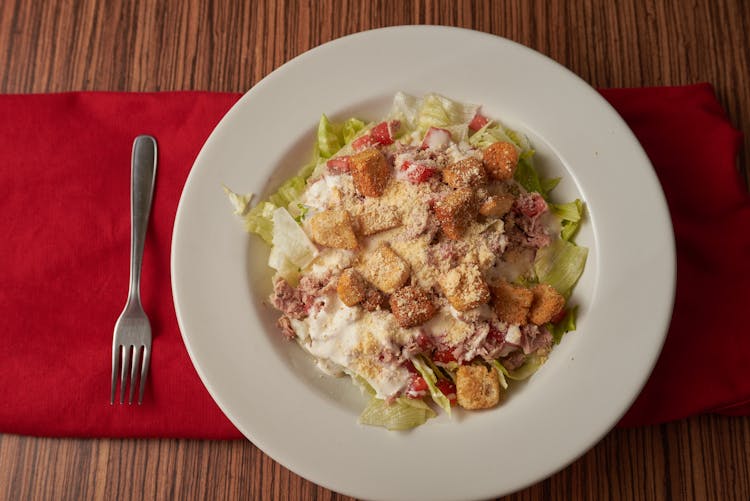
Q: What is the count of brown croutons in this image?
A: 14